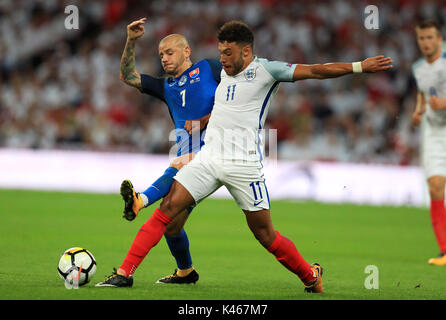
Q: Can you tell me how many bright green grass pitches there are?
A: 1